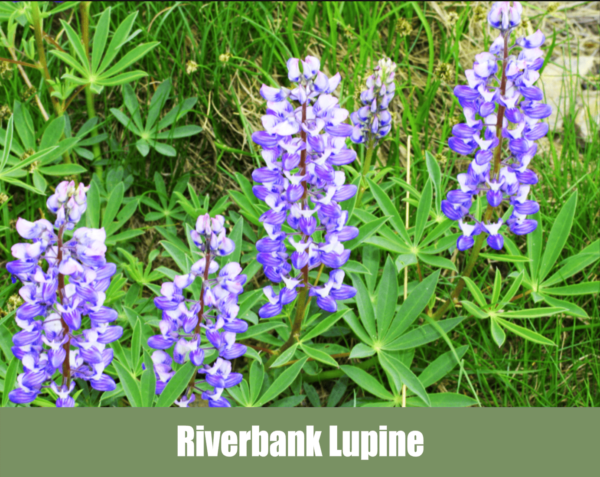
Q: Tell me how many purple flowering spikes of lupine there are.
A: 5